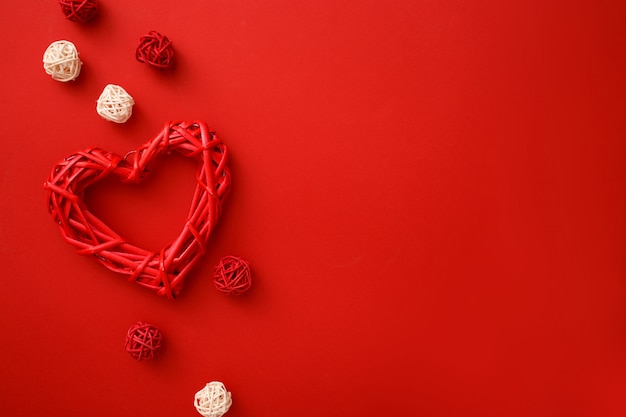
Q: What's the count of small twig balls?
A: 7